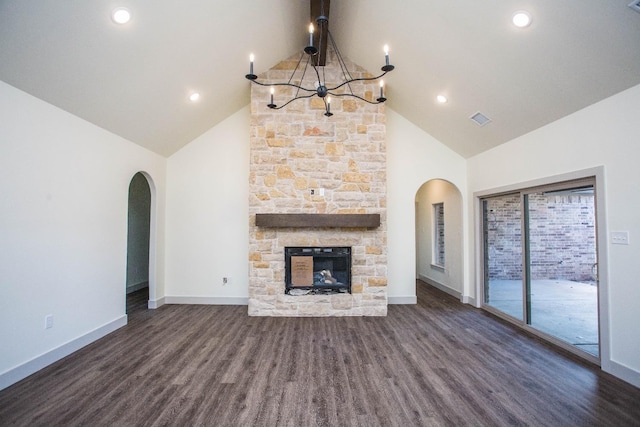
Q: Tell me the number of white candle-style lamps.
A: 6